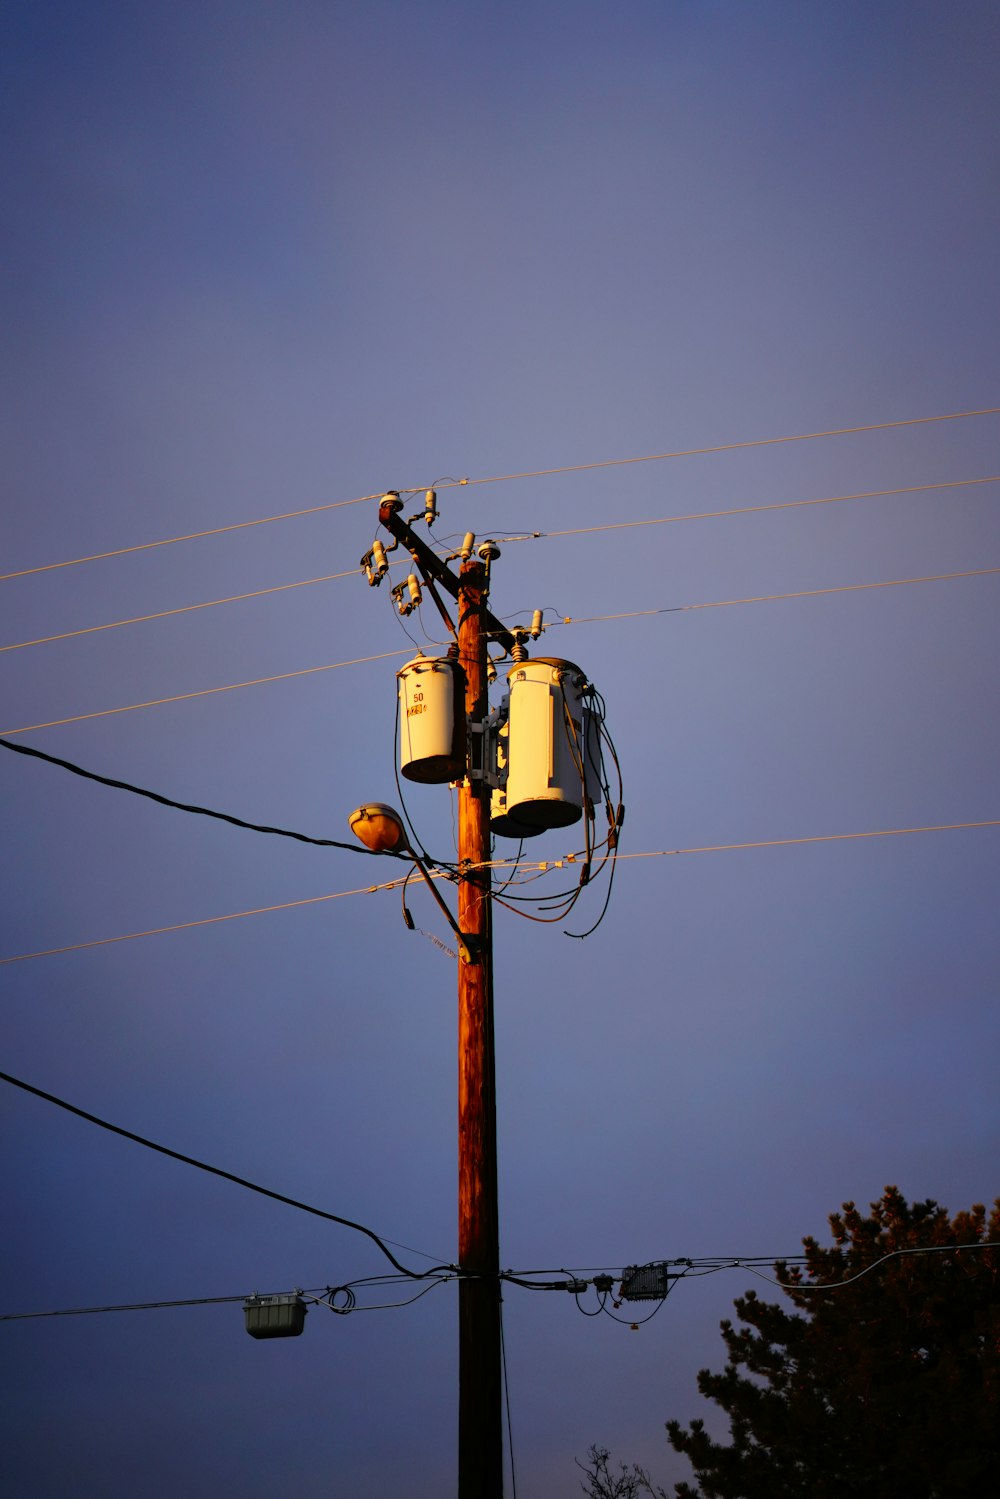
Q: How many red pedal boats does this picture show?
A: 0